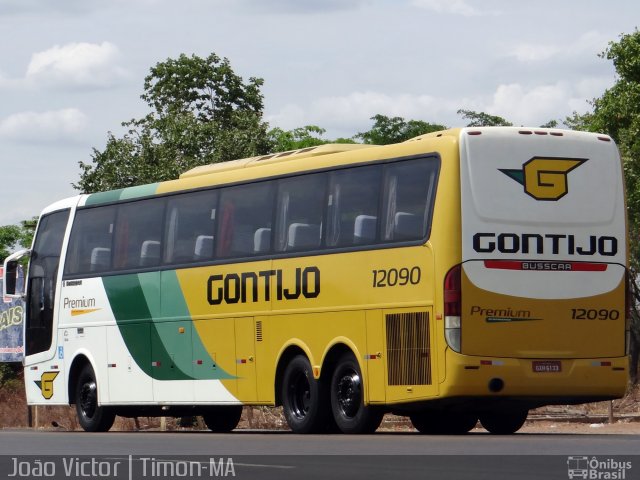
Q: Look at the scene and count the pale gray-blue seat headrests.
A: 7